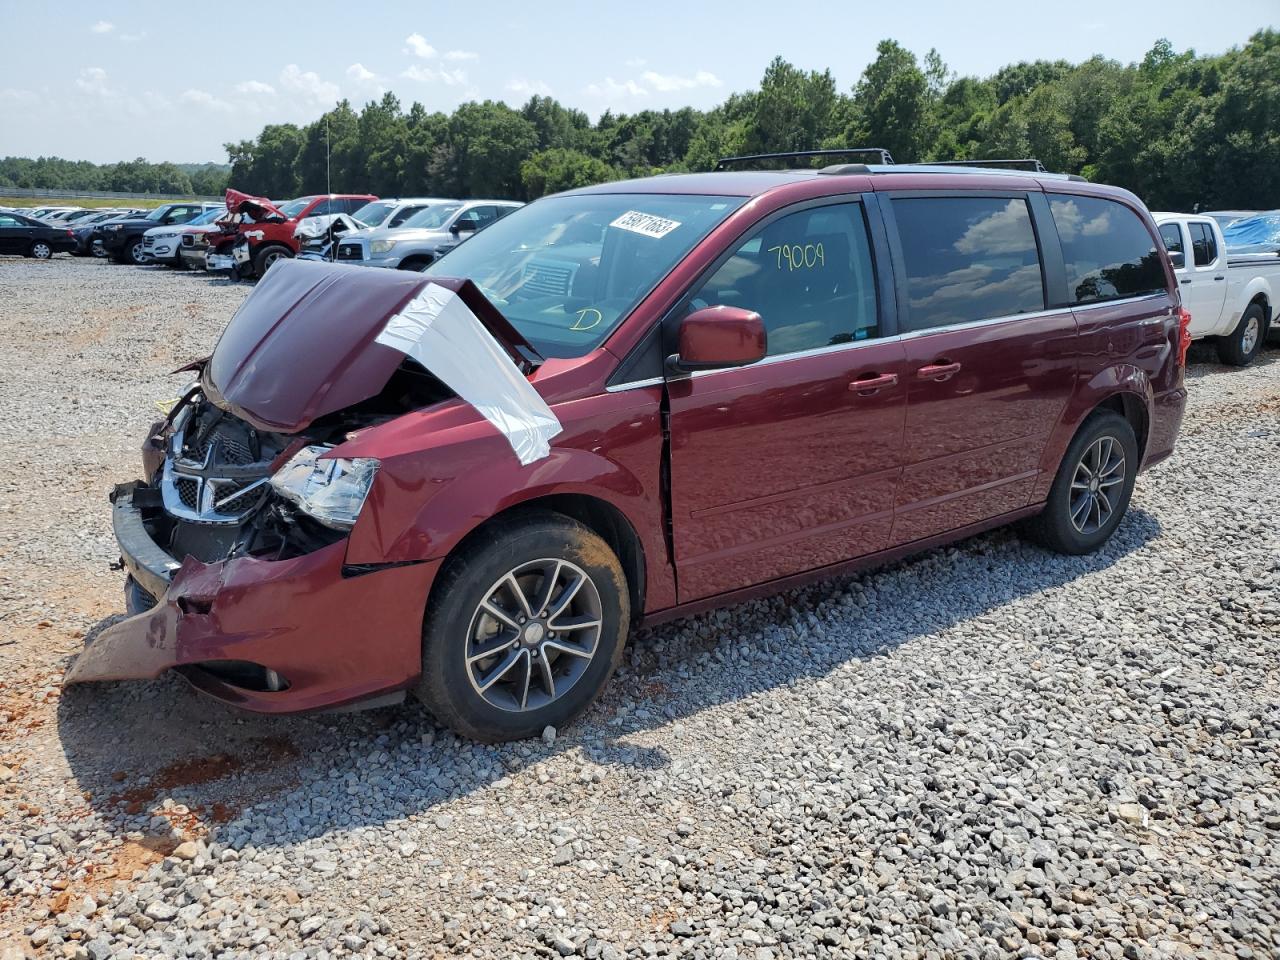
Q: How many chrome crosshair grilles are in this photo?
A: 1